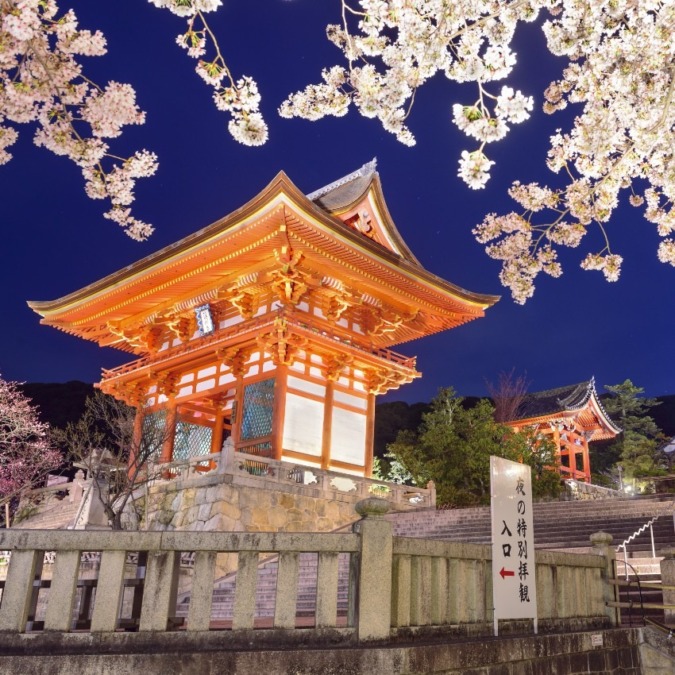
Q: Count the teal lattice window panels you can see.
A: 3